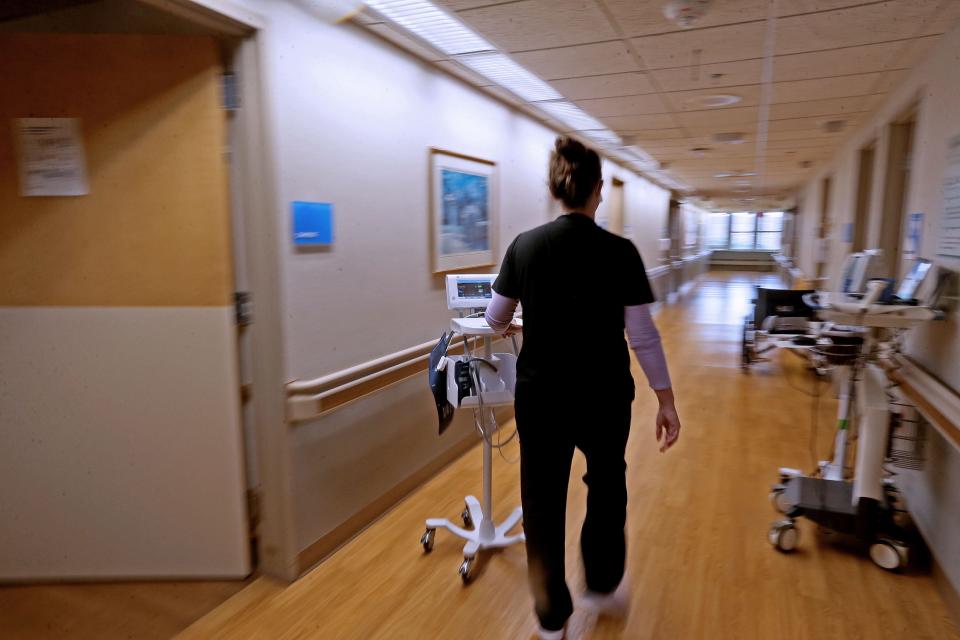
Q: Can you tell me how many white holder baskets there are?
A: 1